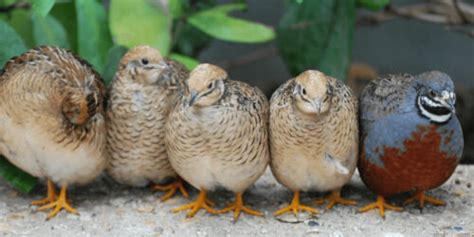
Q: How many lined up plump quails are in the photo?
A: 5